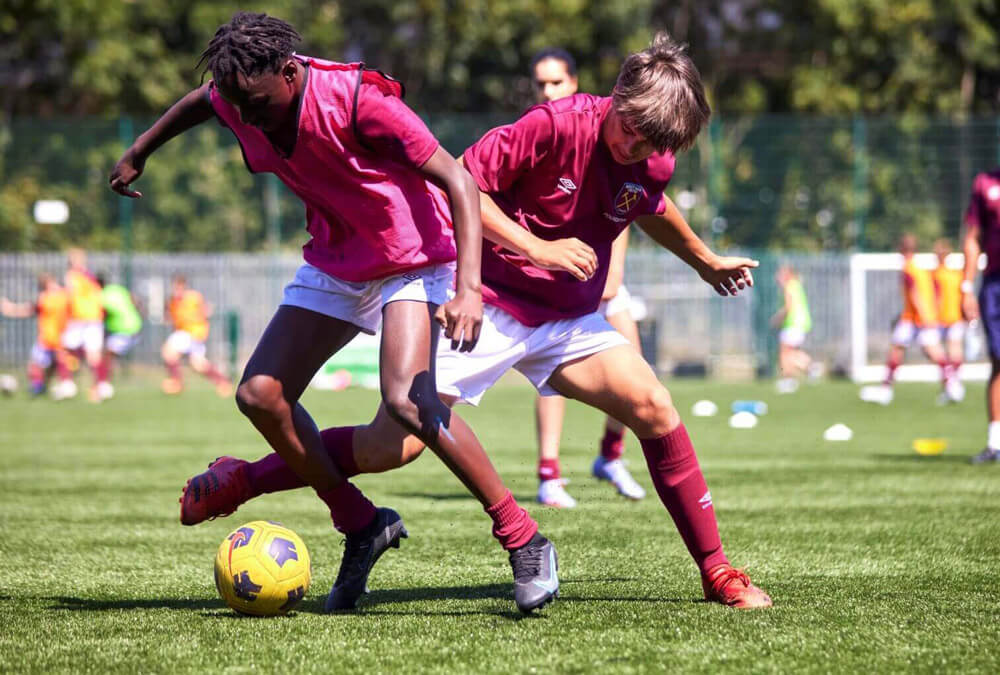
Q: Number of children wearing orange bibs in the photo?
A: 5